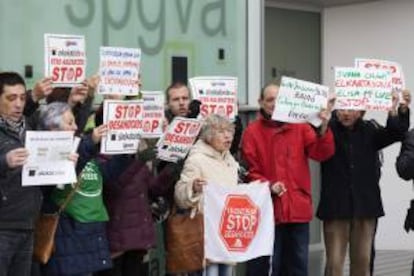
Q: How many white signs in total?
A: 11